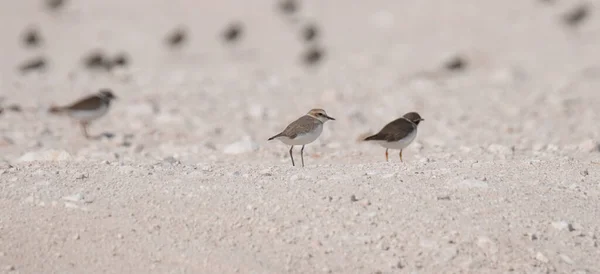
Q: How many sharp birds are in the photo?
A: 2